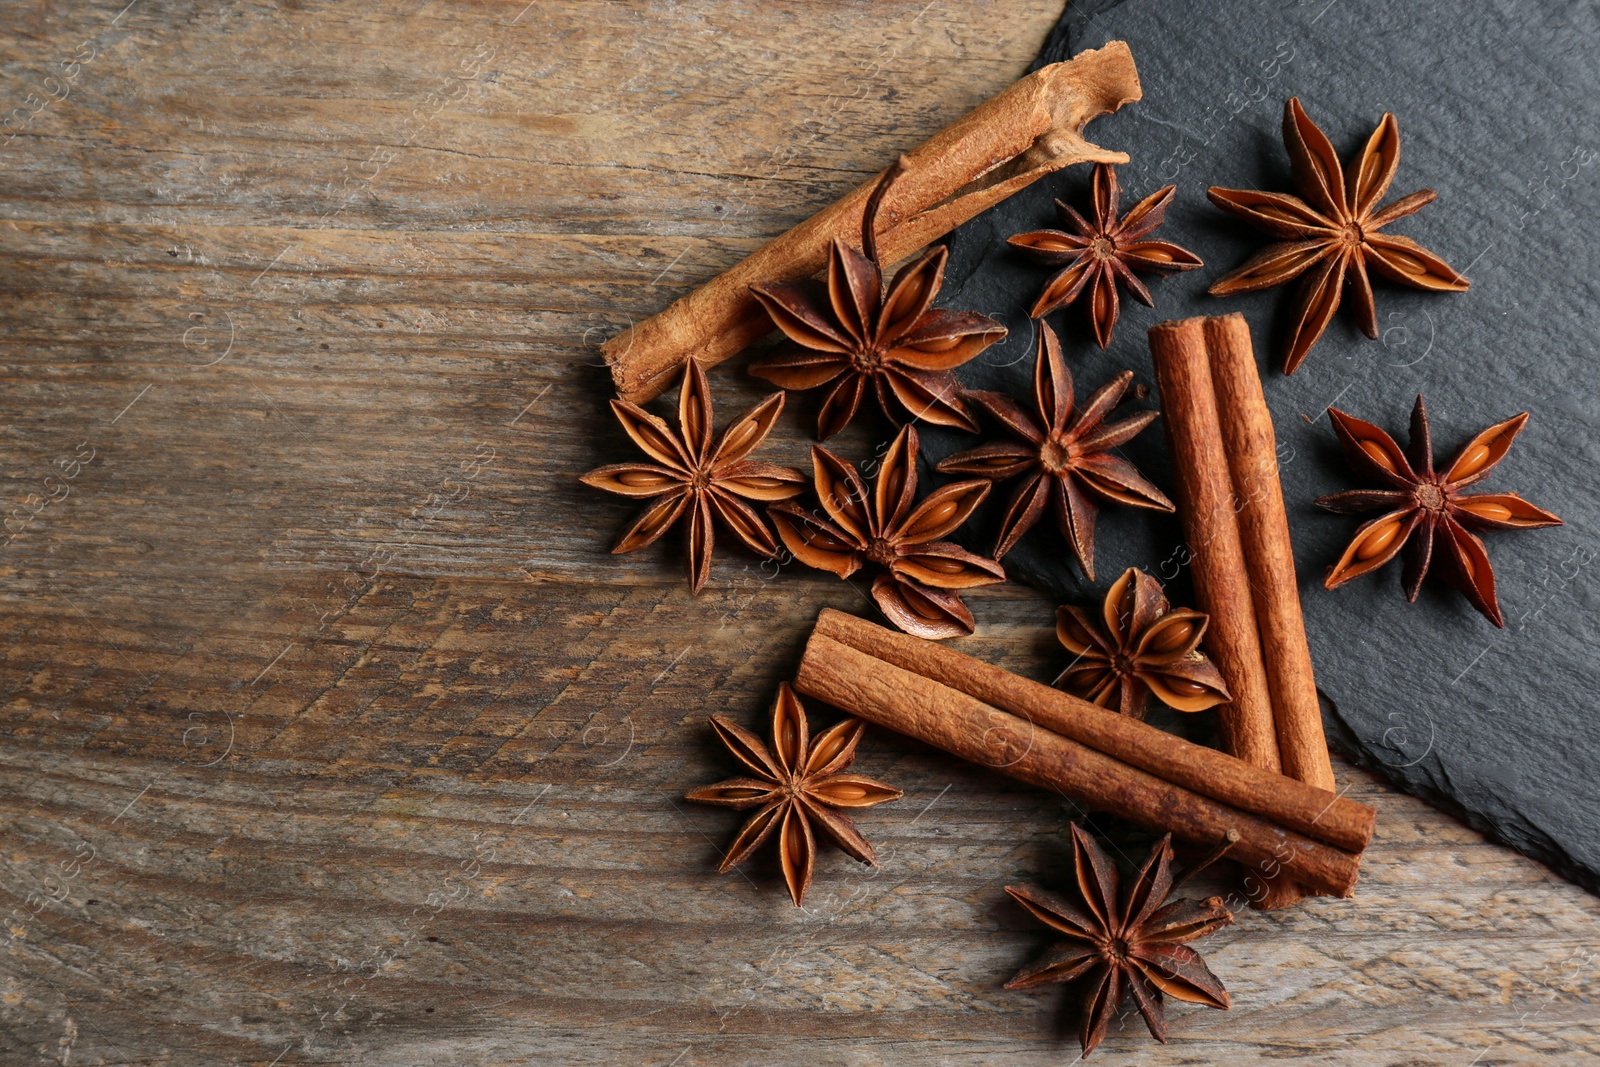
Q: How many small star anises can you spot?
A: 2